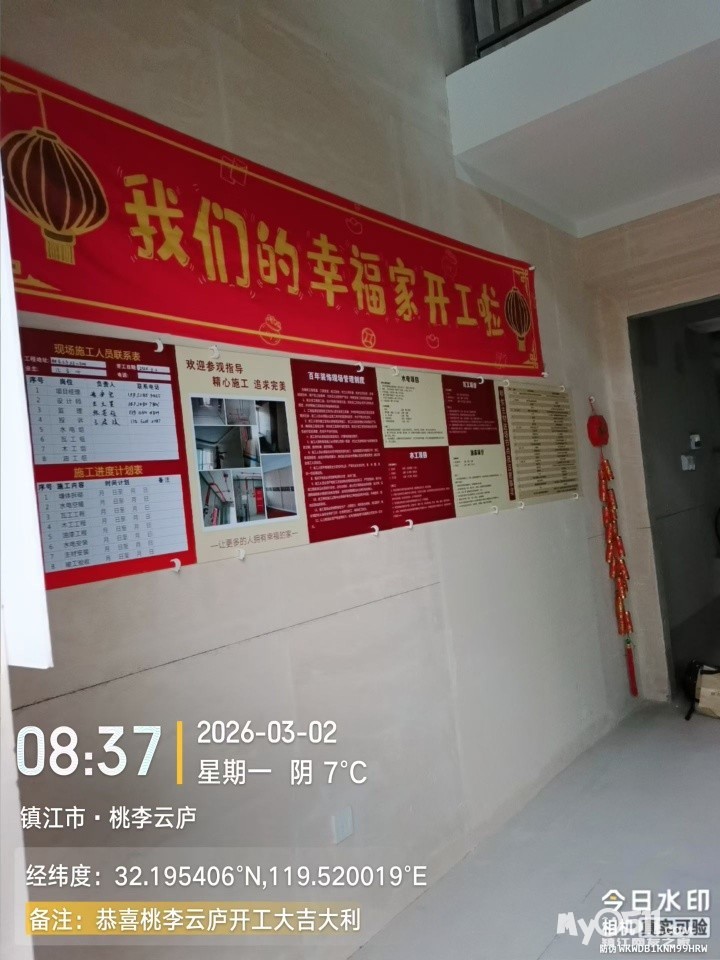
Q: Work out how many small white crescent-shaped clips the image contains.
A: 14